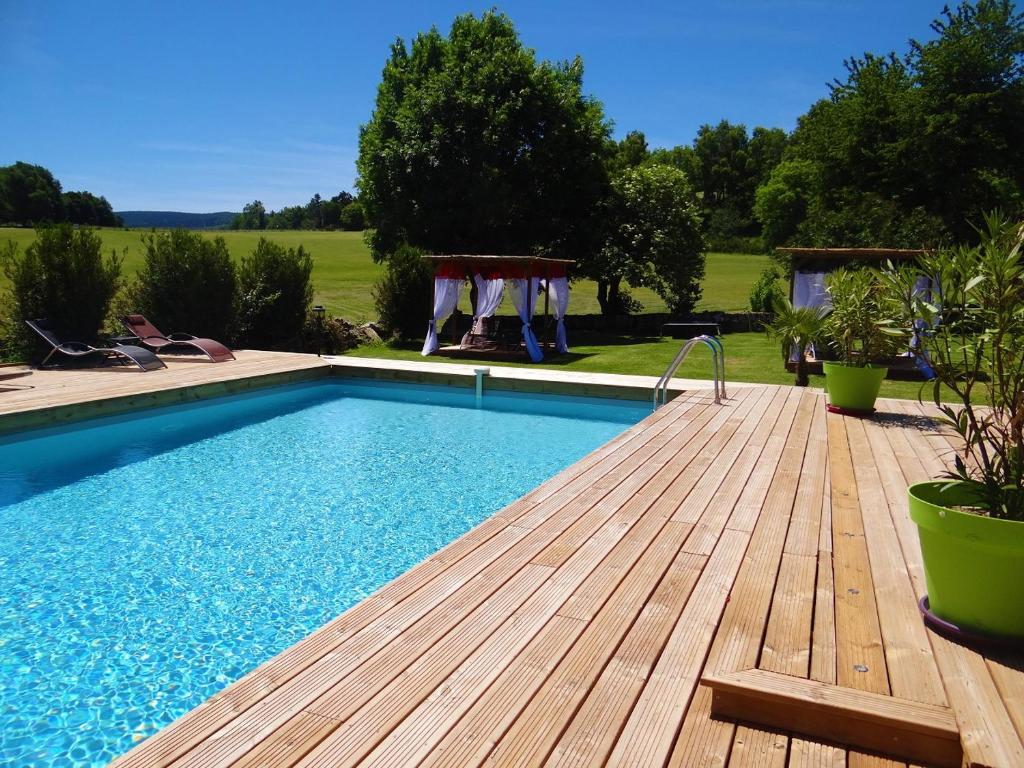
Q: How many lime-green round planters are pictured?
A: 2